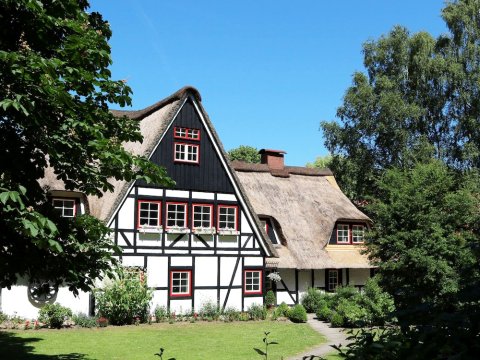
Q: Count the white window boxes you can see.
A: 4